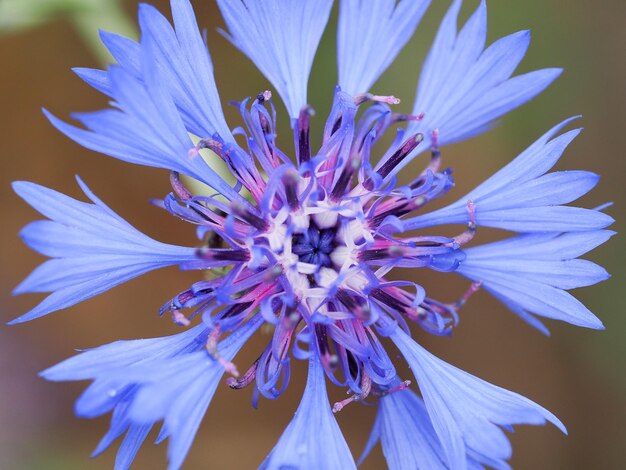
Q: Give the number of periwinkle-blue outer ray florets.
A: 13